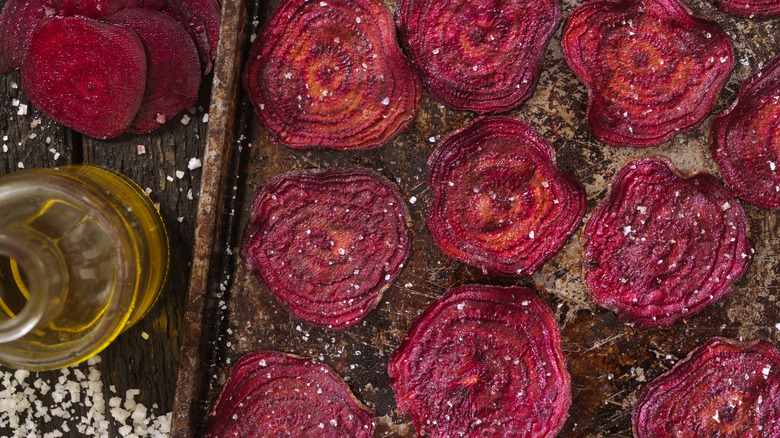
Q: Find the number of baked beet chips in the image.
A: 11